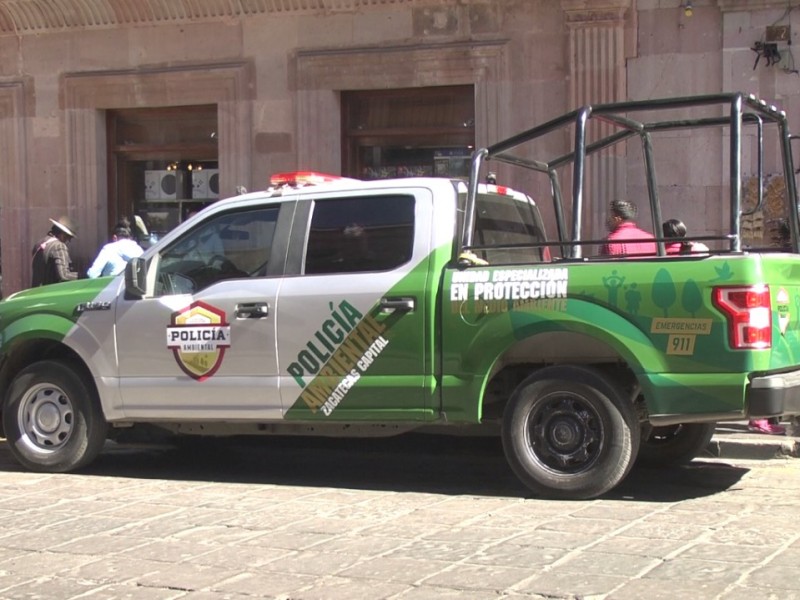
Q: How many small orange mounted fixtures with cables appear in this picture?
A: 0